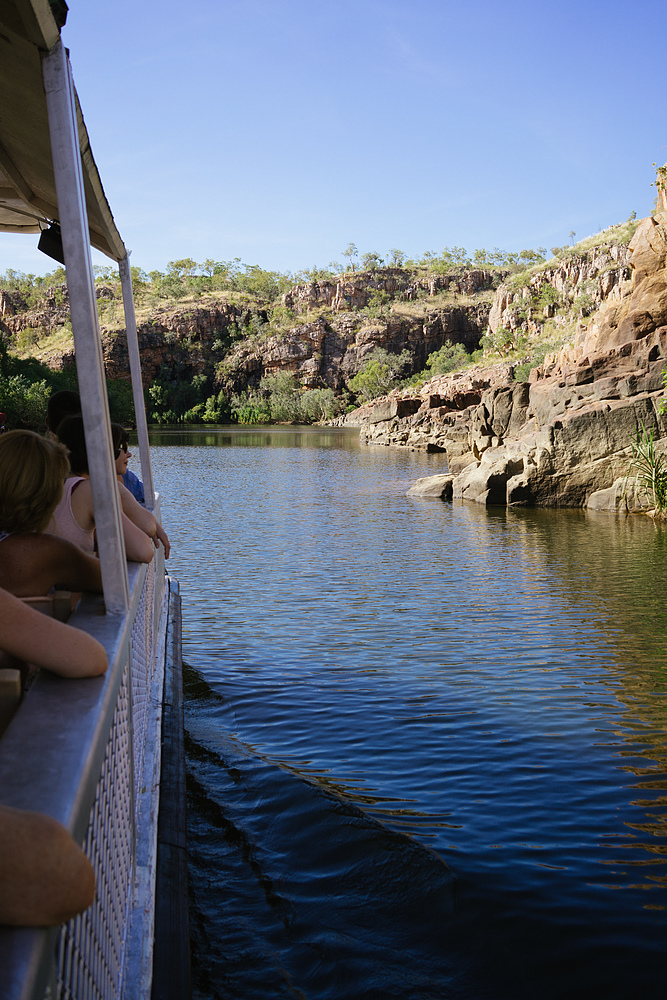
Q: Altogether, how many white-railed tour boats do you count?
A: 1